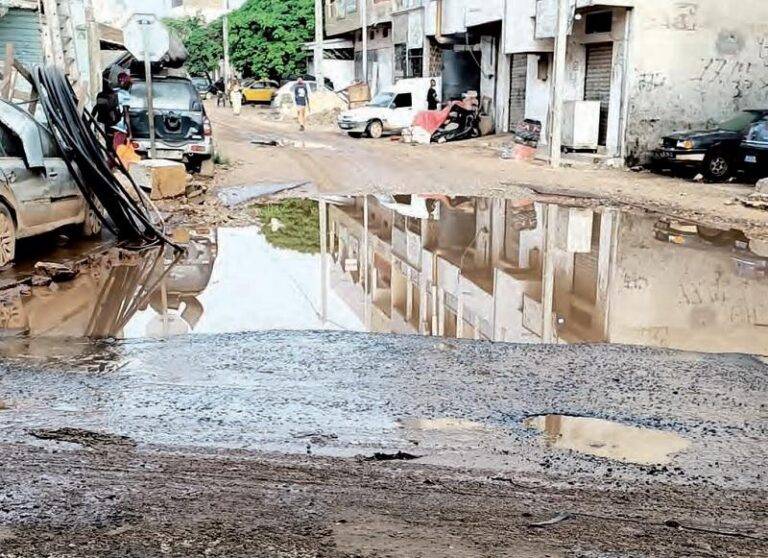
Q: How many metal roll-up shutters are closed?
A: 2